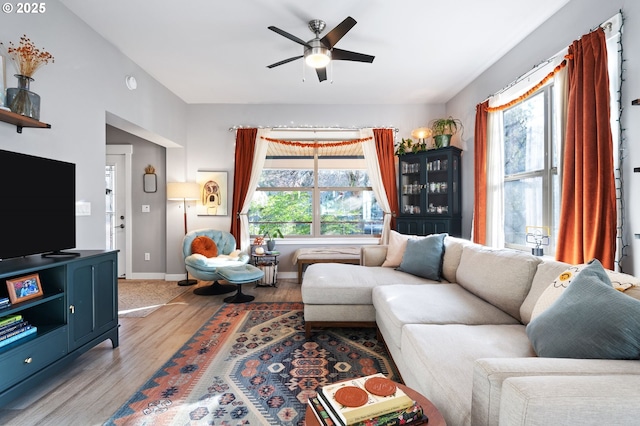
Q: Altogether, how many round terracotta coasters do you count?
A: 2